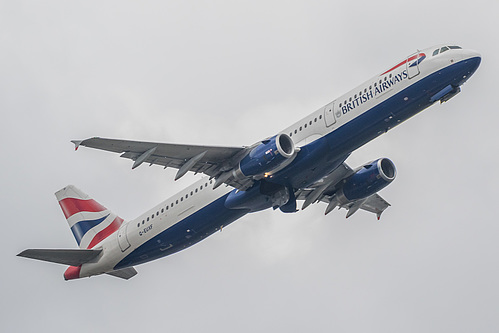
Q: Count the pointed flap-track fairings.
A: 6